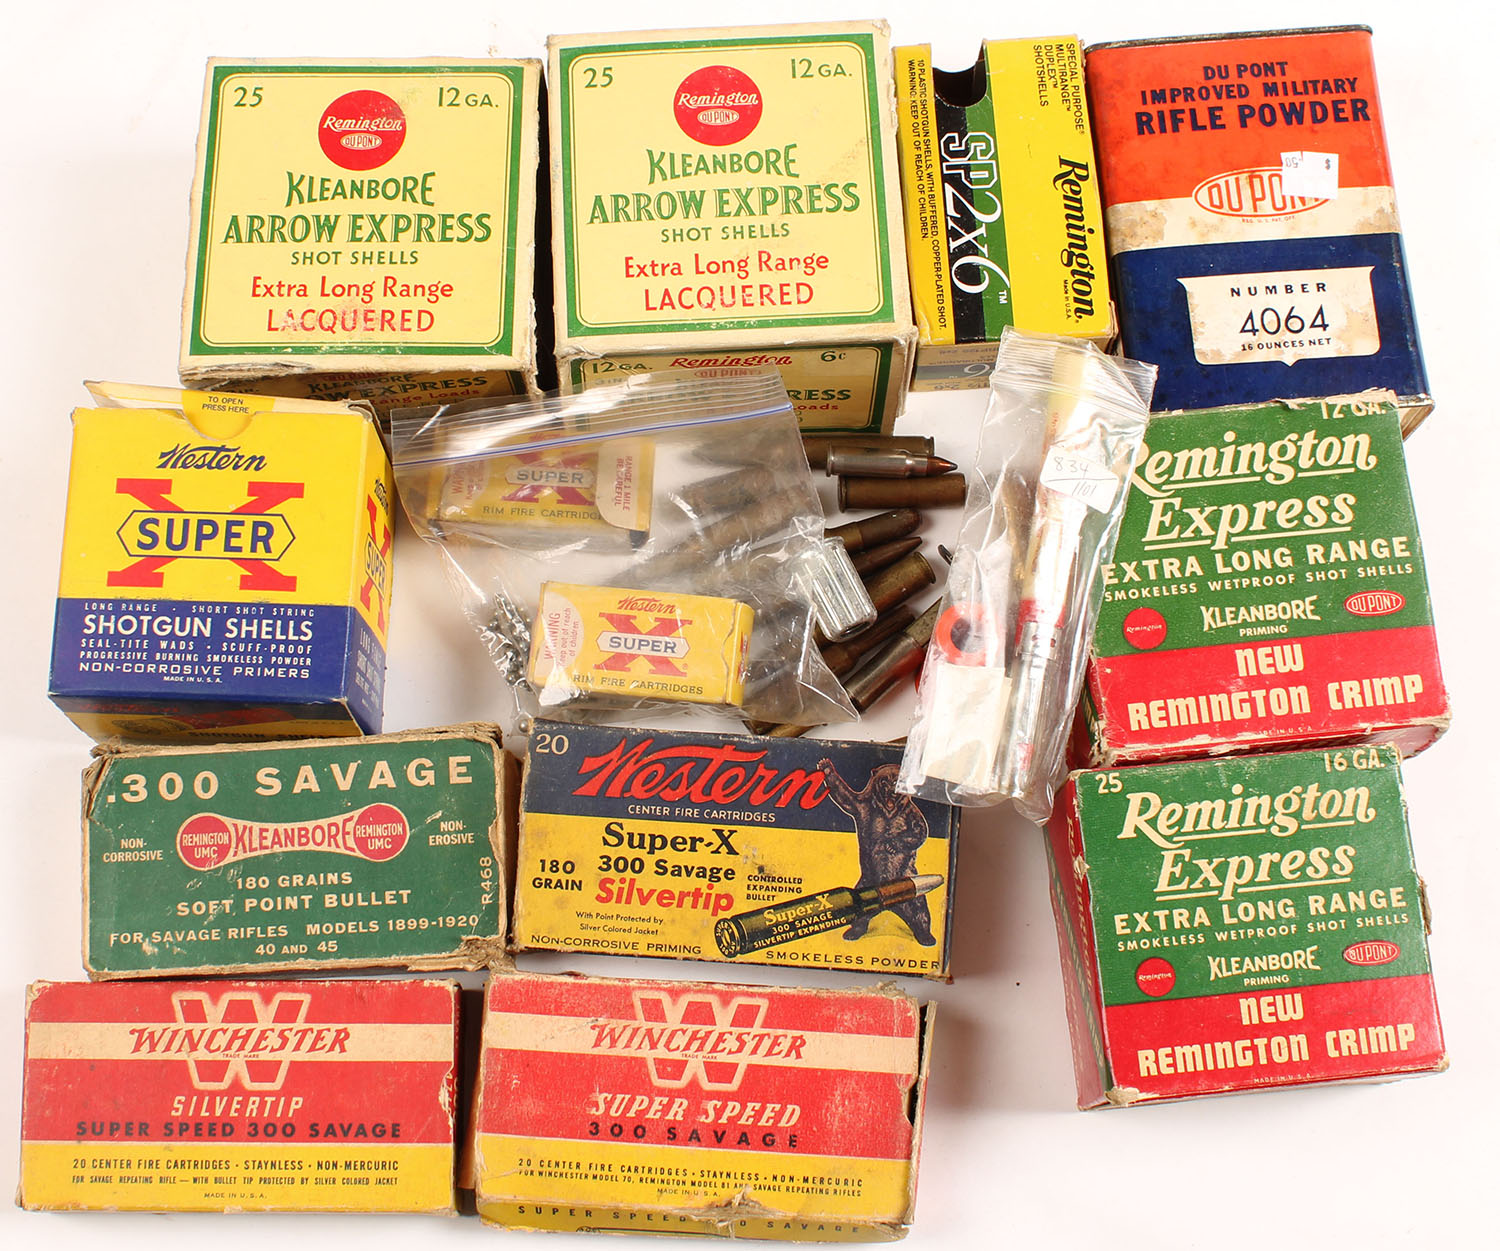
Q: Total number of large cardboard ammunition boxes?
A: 10